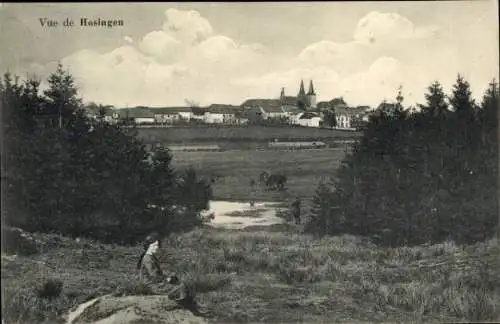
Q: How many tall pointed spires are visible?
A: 2